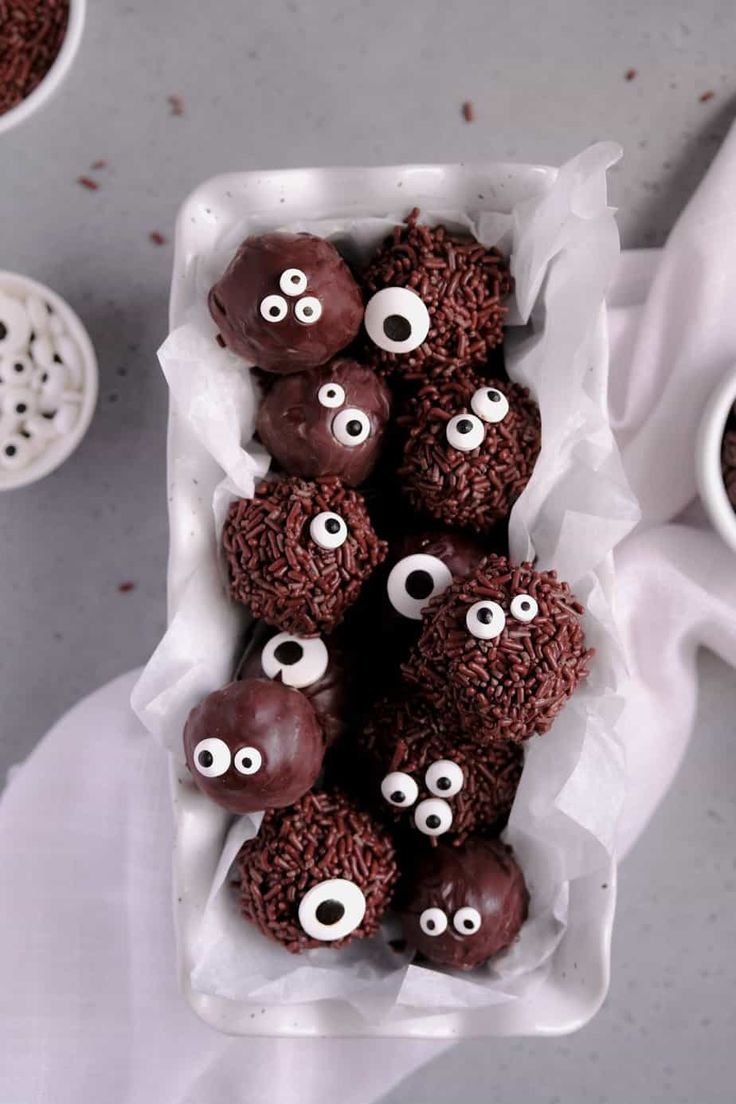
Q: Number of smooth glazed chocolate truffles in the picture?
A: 6